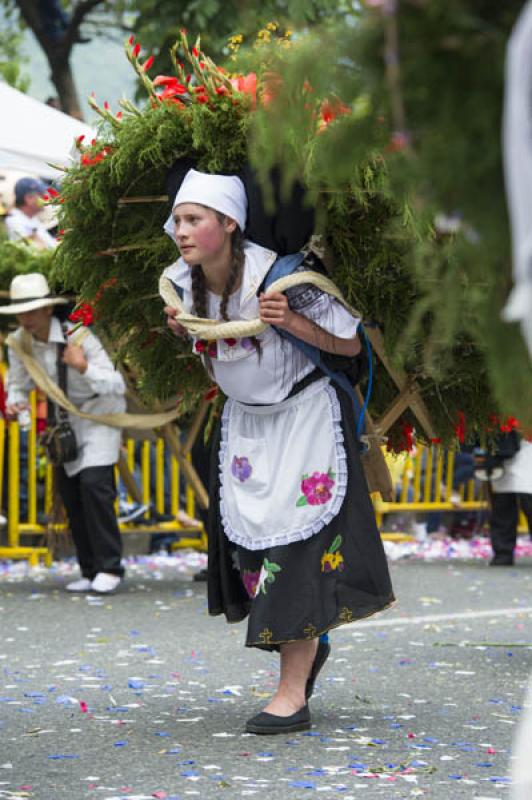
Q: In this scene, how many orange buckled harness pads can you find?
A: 0